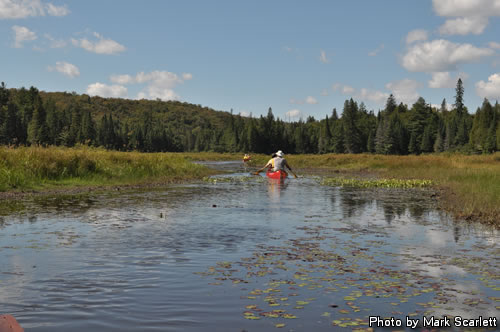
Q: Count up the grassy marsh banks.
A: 2